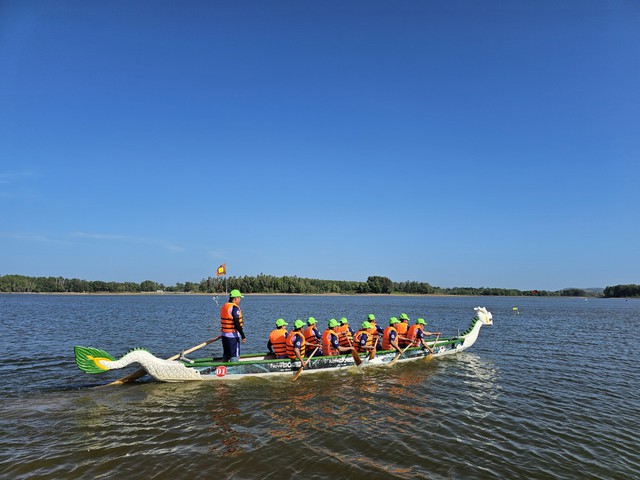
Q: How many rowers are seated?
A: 10